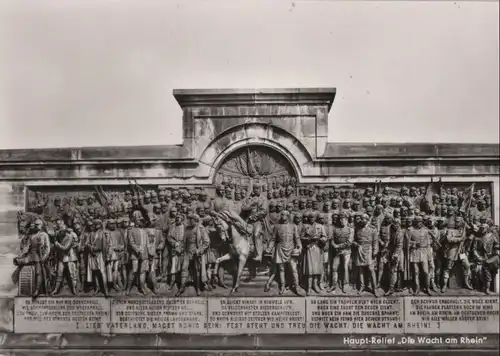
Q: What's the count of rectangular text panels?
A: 5